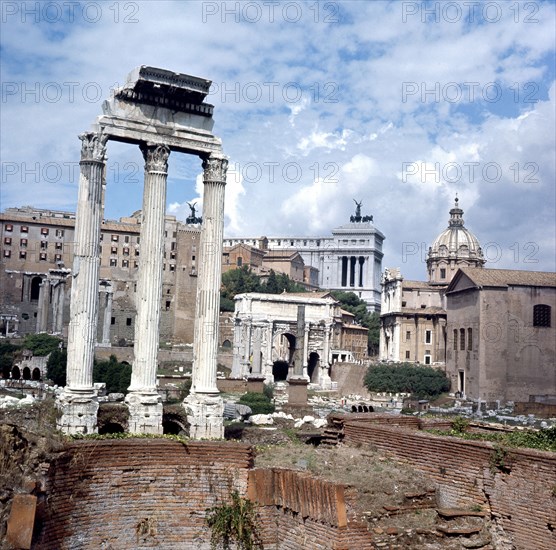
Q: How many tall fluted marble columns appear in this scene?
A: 3